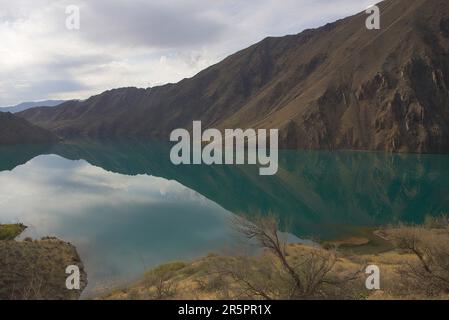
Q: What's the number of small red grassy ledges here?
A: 0